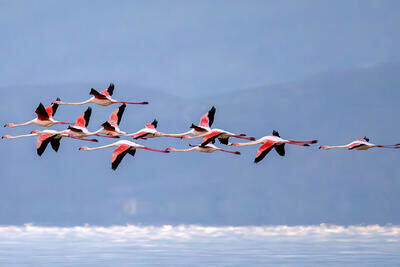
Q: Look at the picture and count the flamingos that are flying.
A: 12